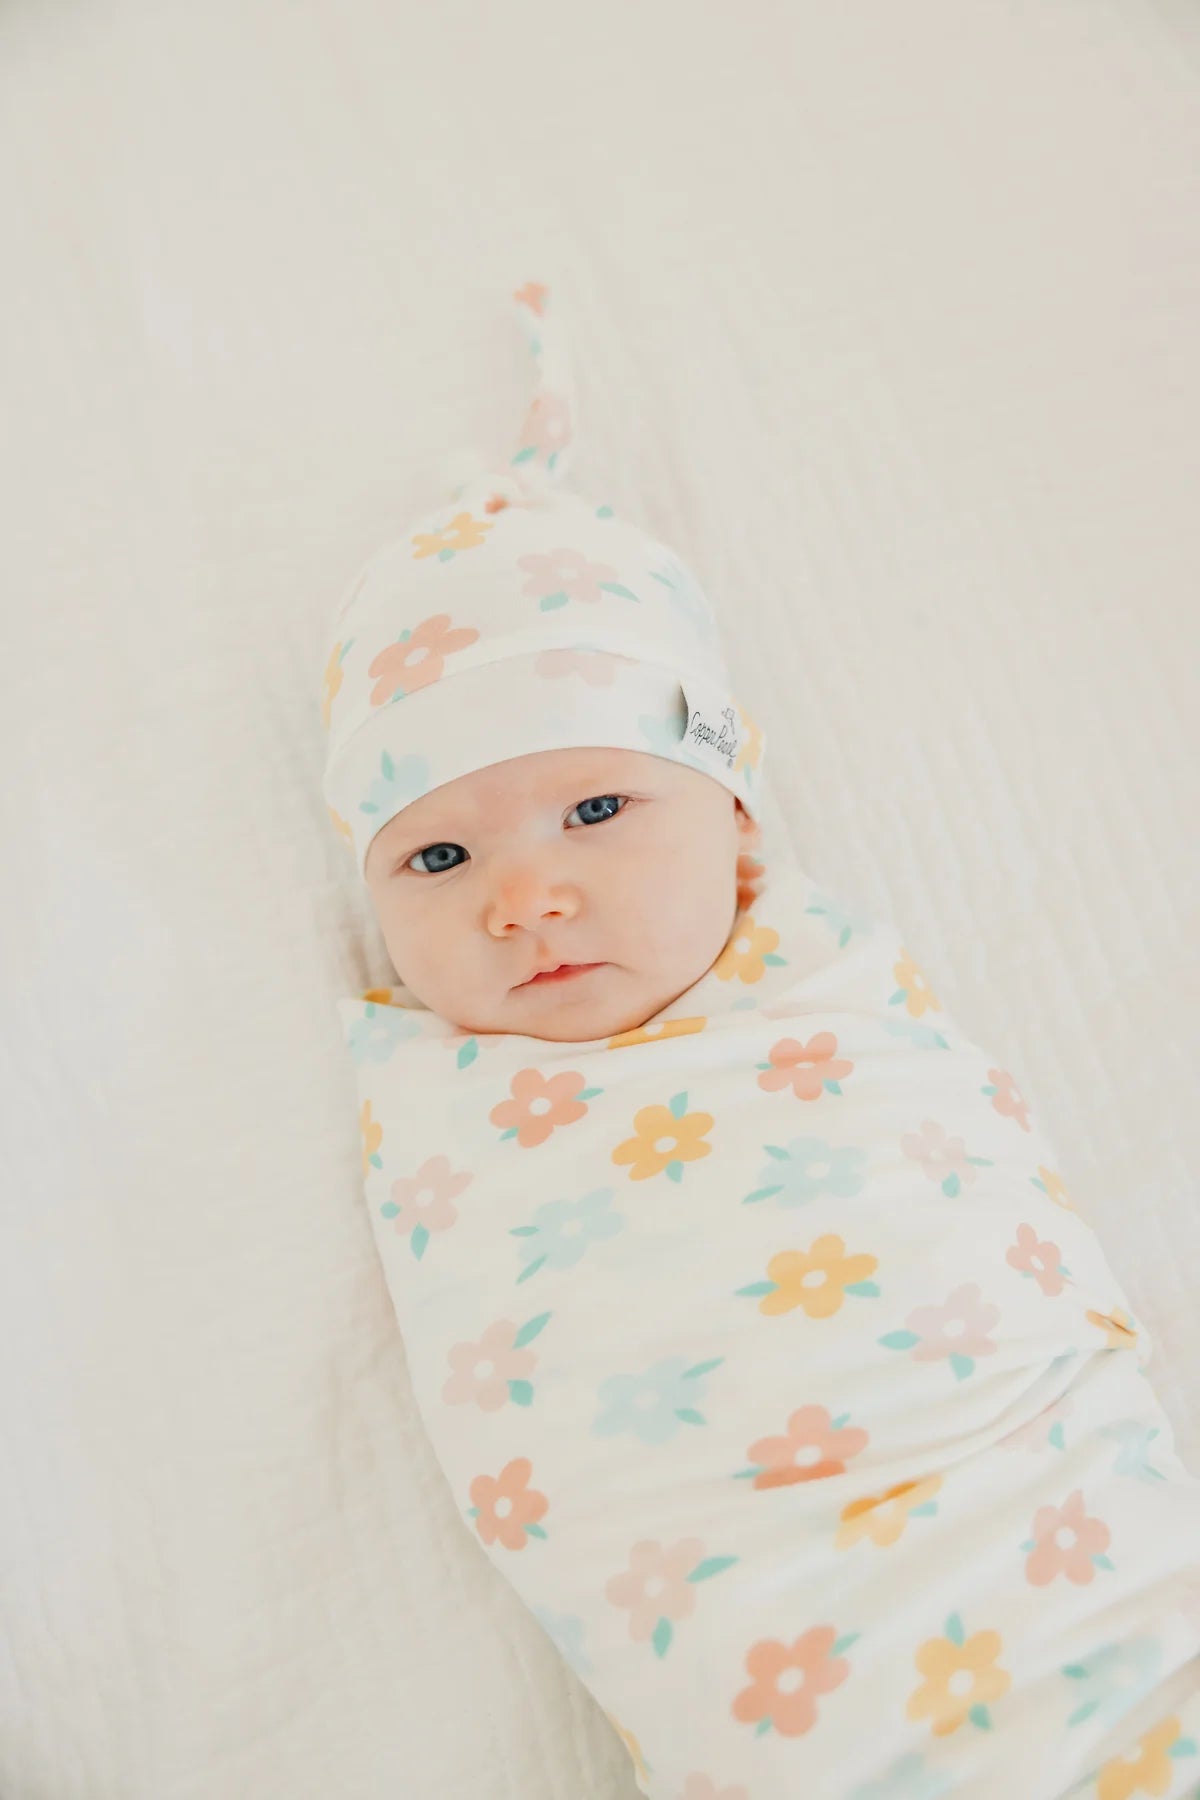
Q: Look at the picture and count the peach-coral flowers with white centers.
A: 9